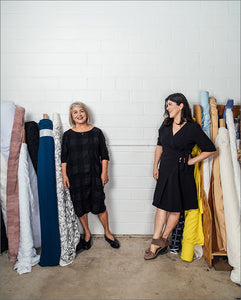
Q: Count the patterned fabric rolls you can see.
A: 2